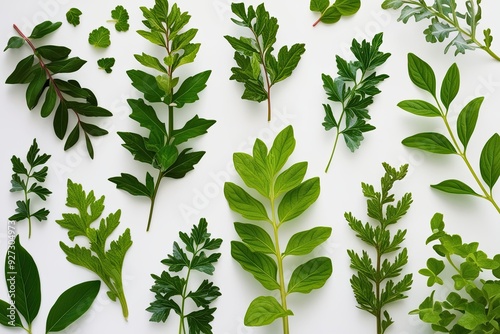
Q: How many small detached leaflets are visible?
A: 4